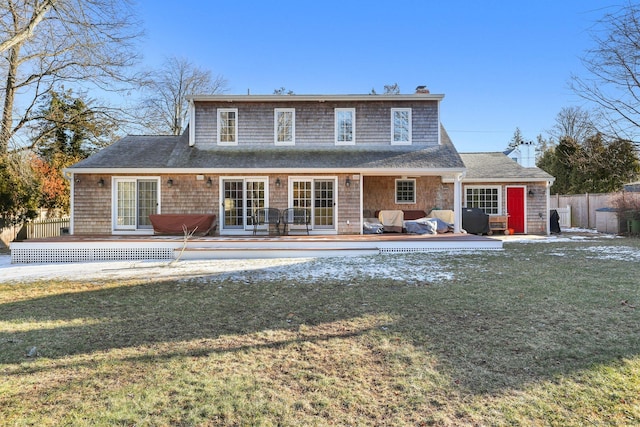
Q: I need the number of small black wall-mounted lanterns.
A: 6